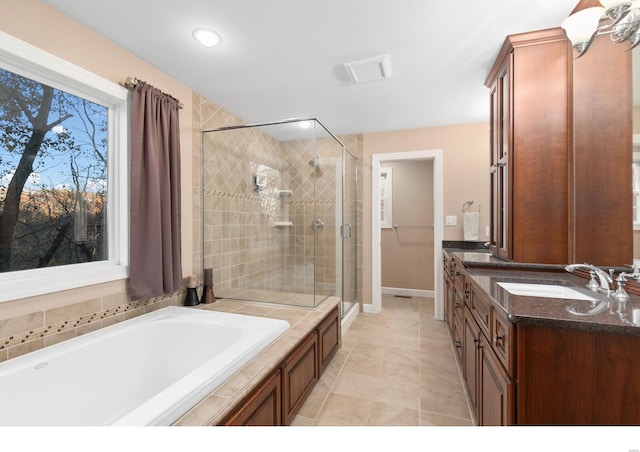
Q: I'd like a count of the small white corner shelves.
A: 2